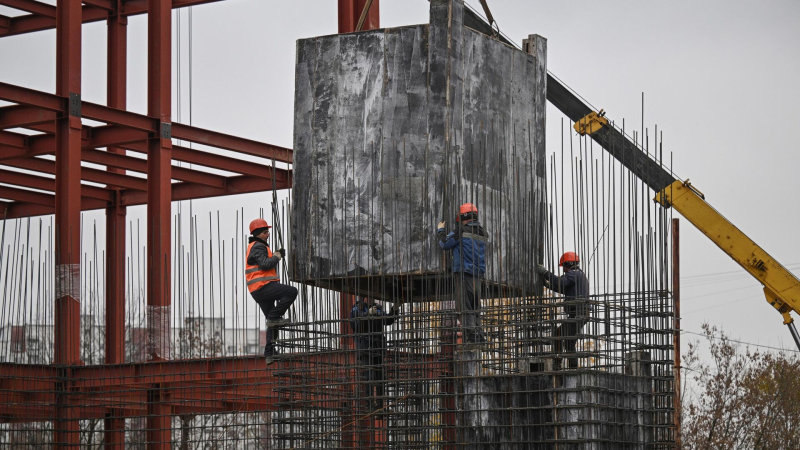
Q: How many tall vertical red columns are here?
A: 4